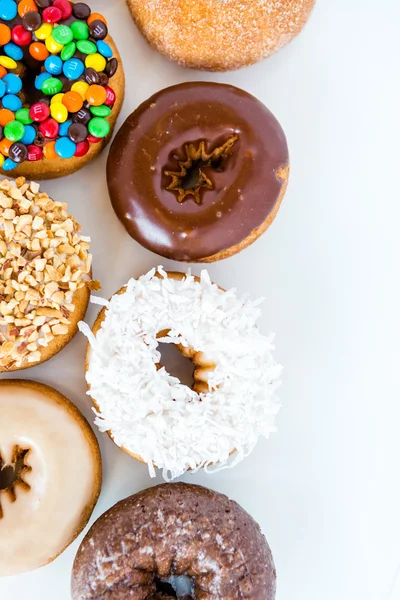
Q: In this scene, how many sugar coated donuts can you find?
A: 1